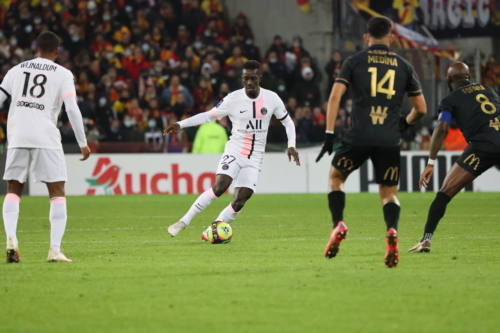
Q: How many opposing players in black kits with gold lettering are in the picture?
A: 2